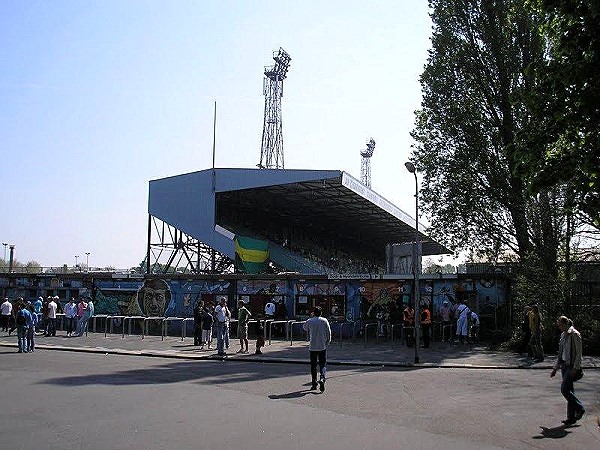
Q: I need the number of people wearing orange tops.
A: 2